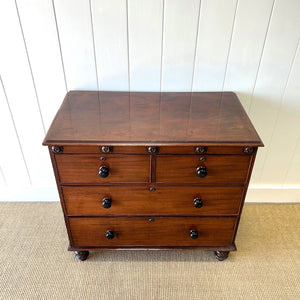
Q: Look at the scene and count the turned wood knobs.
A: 6